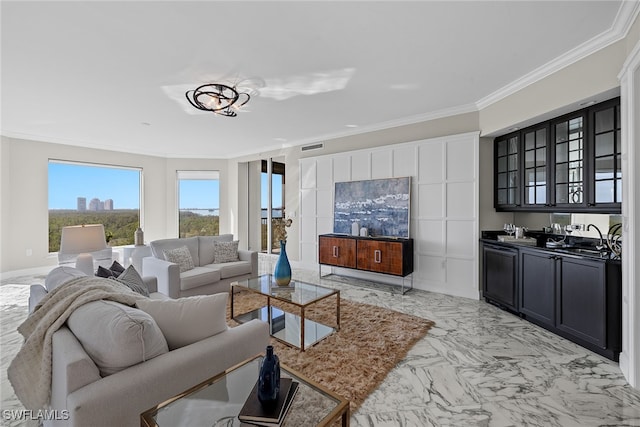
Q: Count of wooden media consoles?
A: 1